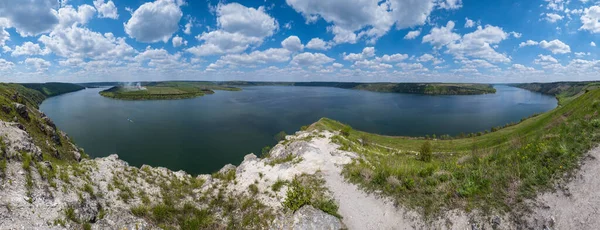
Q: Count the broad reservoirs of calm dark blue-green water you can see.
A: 1